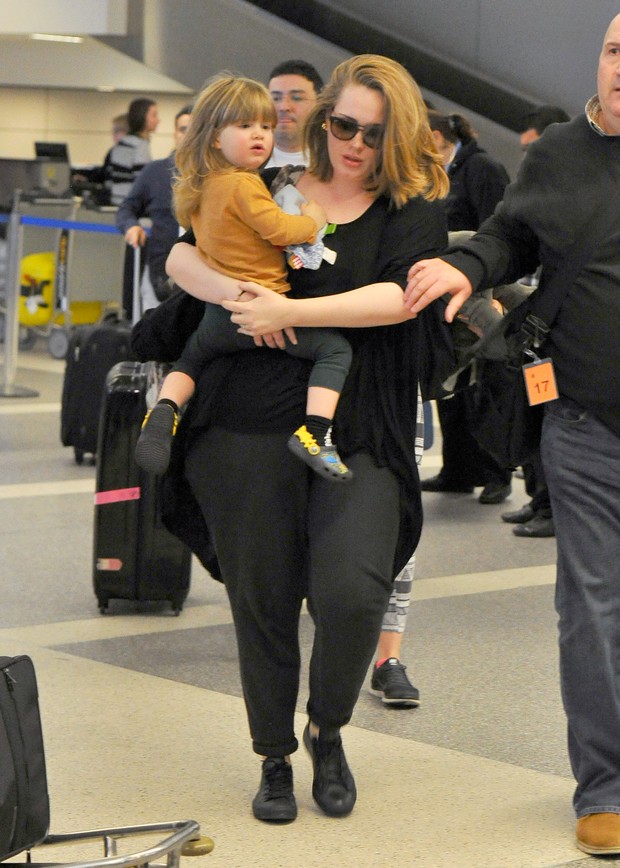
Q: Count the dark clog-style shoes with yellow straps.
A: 2